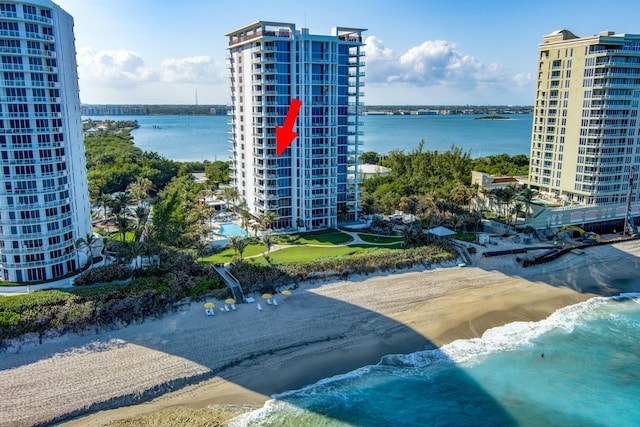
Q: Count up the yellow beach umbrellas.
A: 4